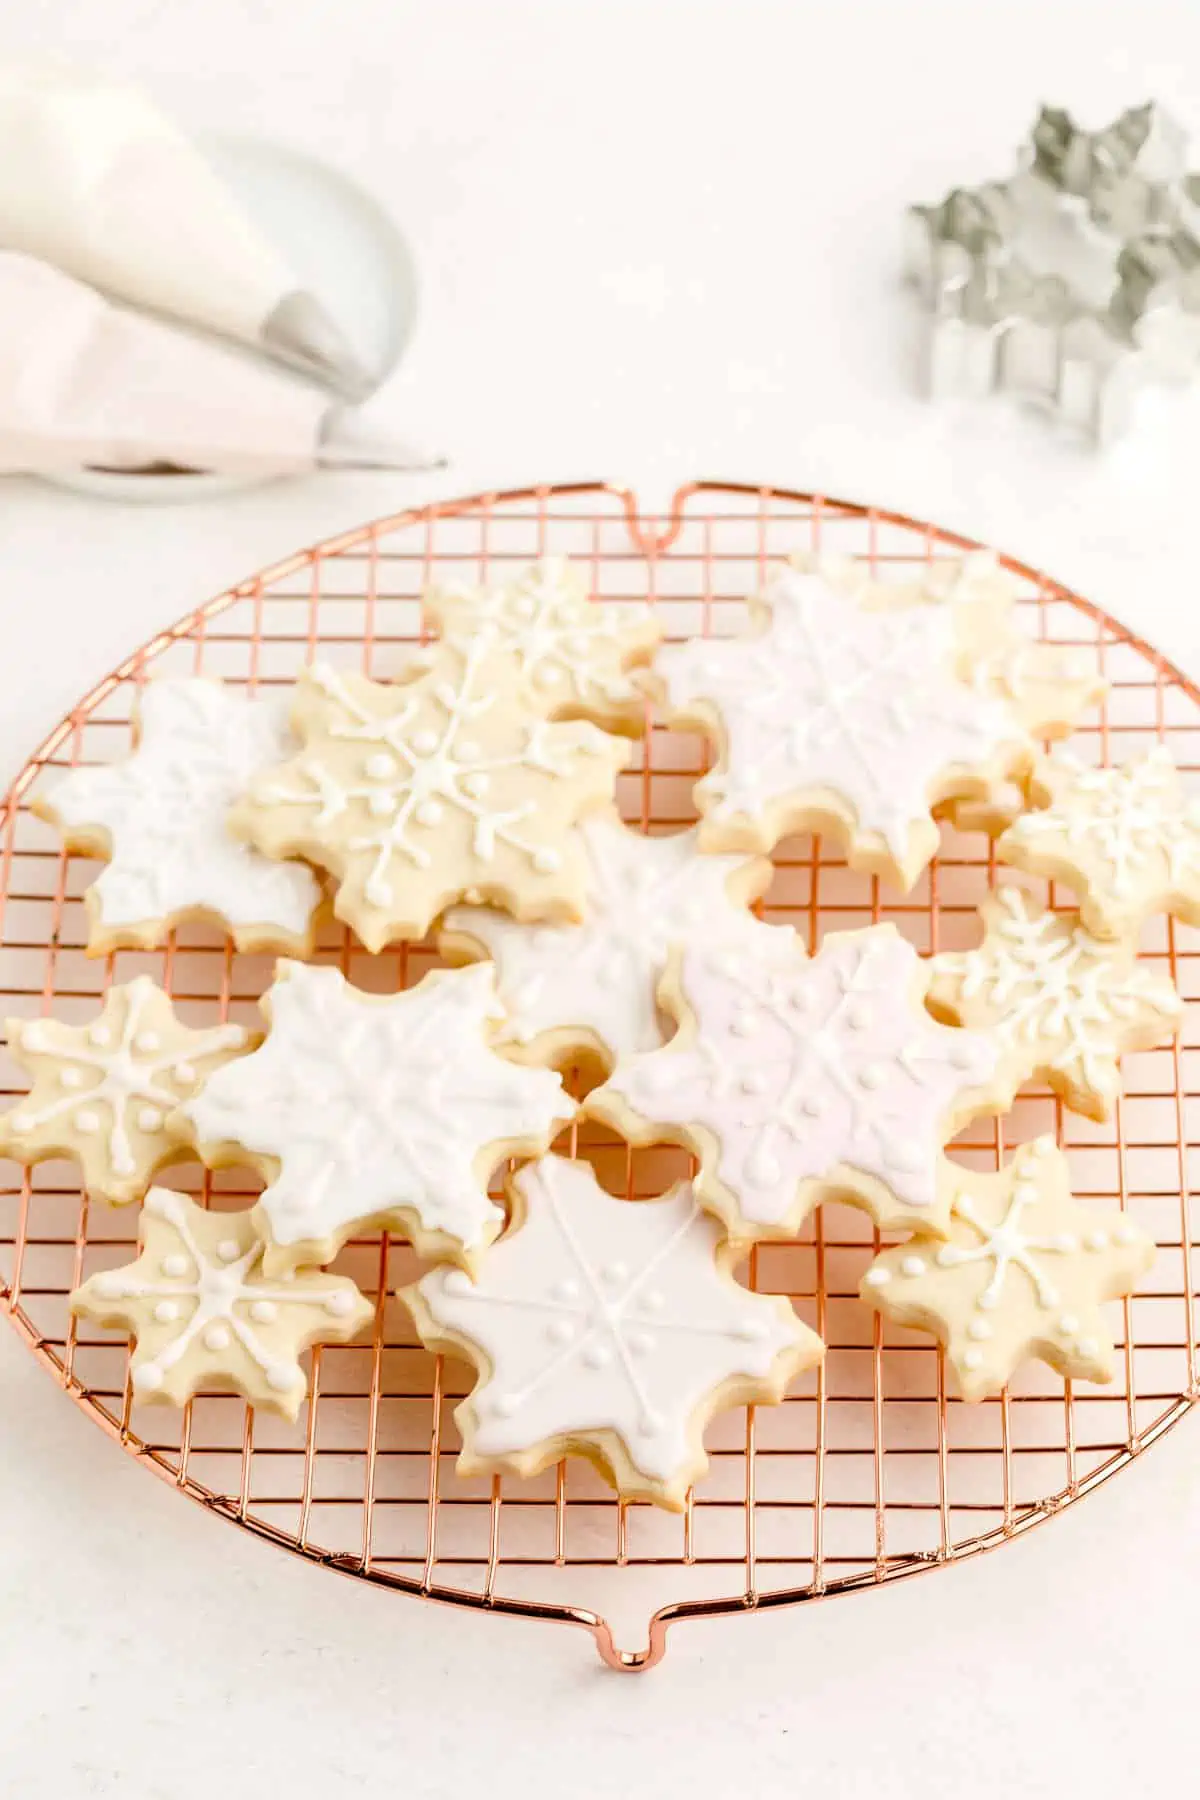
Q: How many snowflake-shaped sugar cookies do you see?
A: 14